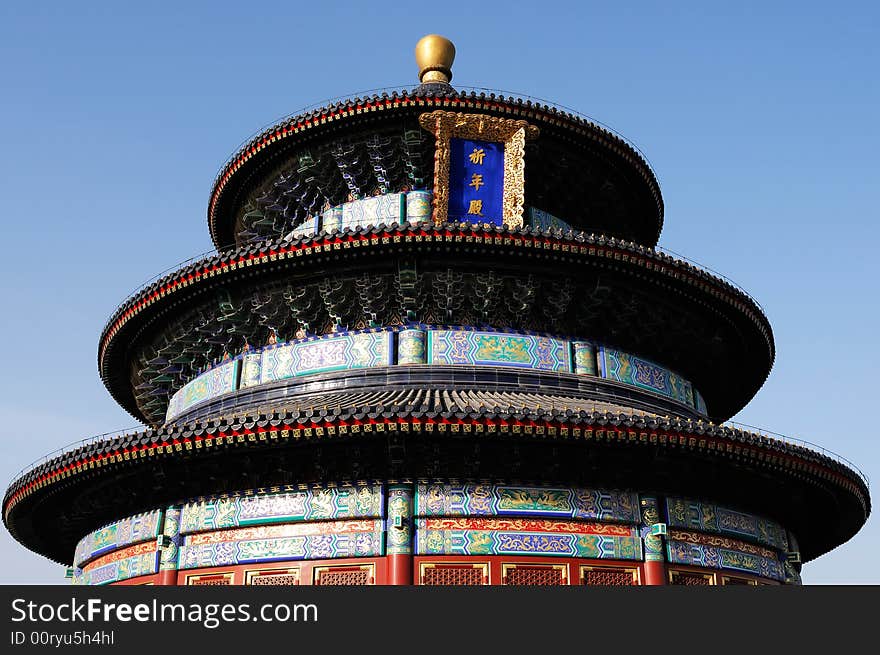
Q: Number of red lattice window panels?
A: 8